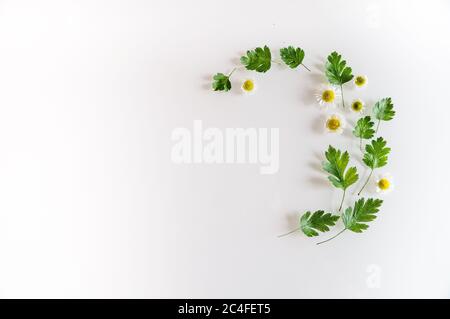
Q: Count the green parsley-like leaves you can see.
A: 10